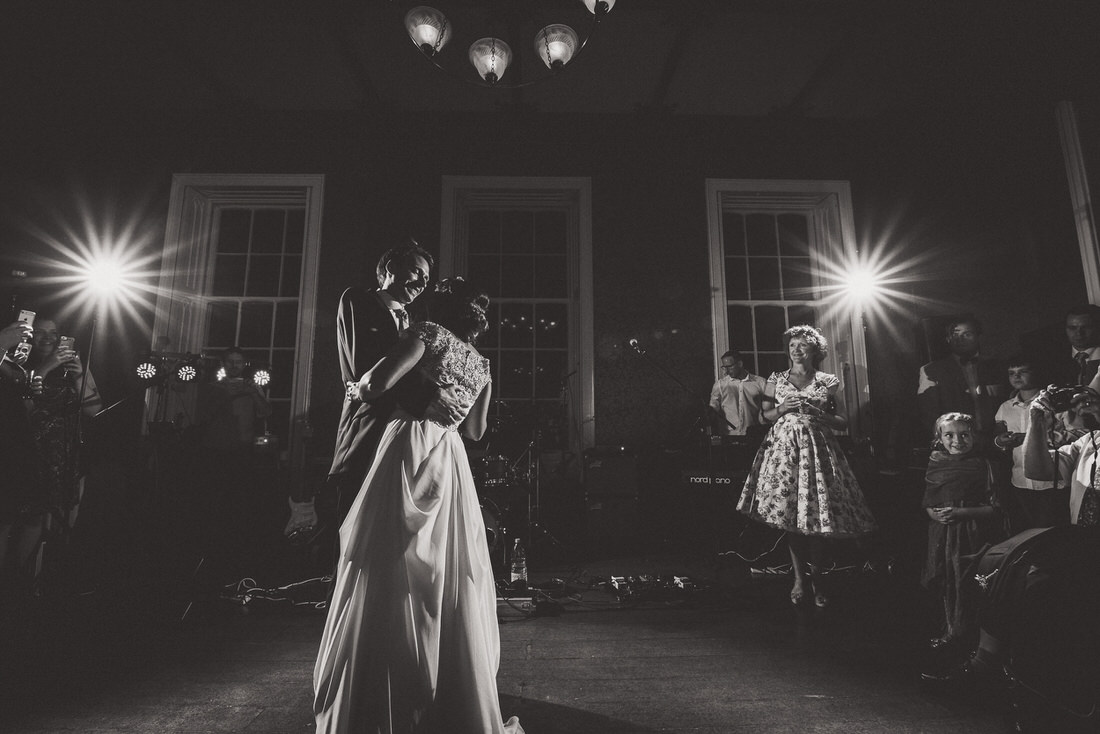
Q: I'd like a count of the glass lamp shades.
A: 4